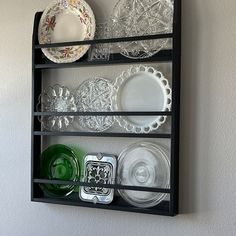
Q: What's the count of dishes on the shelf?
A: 9